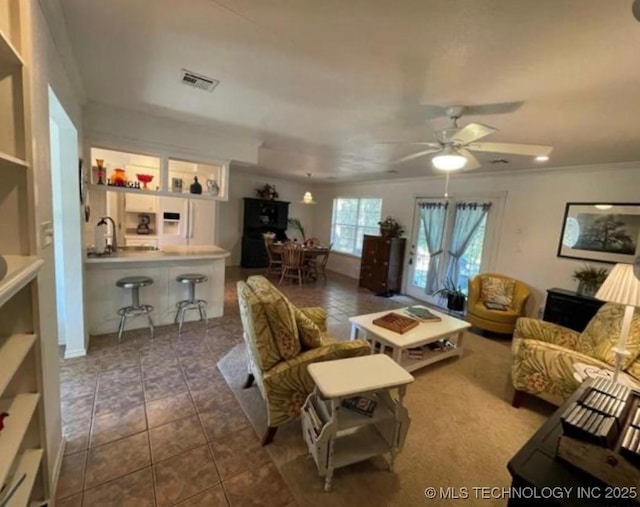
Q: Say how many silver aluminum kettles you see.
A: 0